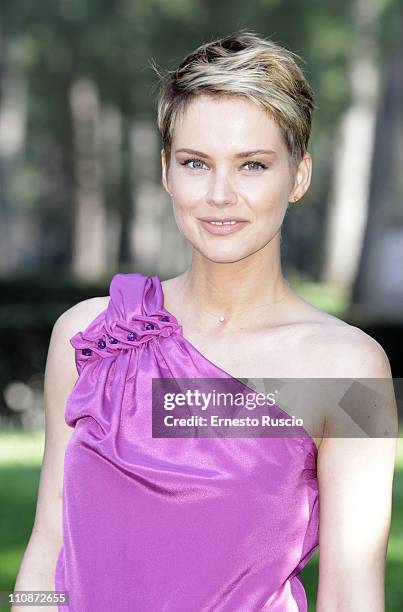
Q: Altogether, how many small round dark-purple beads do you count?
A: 6